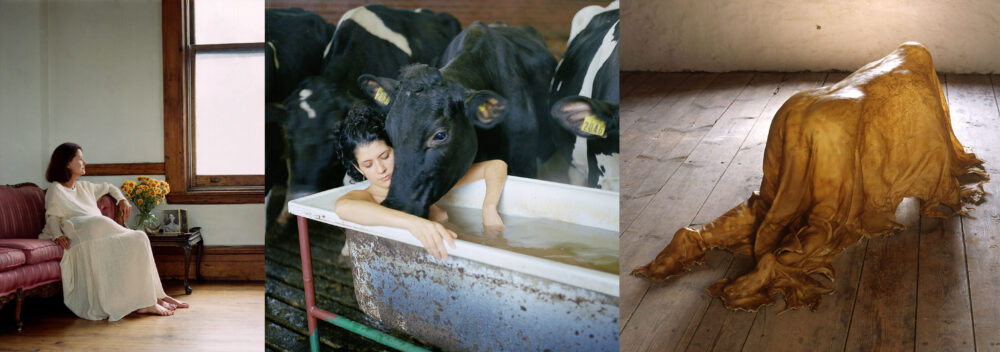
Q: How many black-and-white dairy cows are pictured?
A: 4